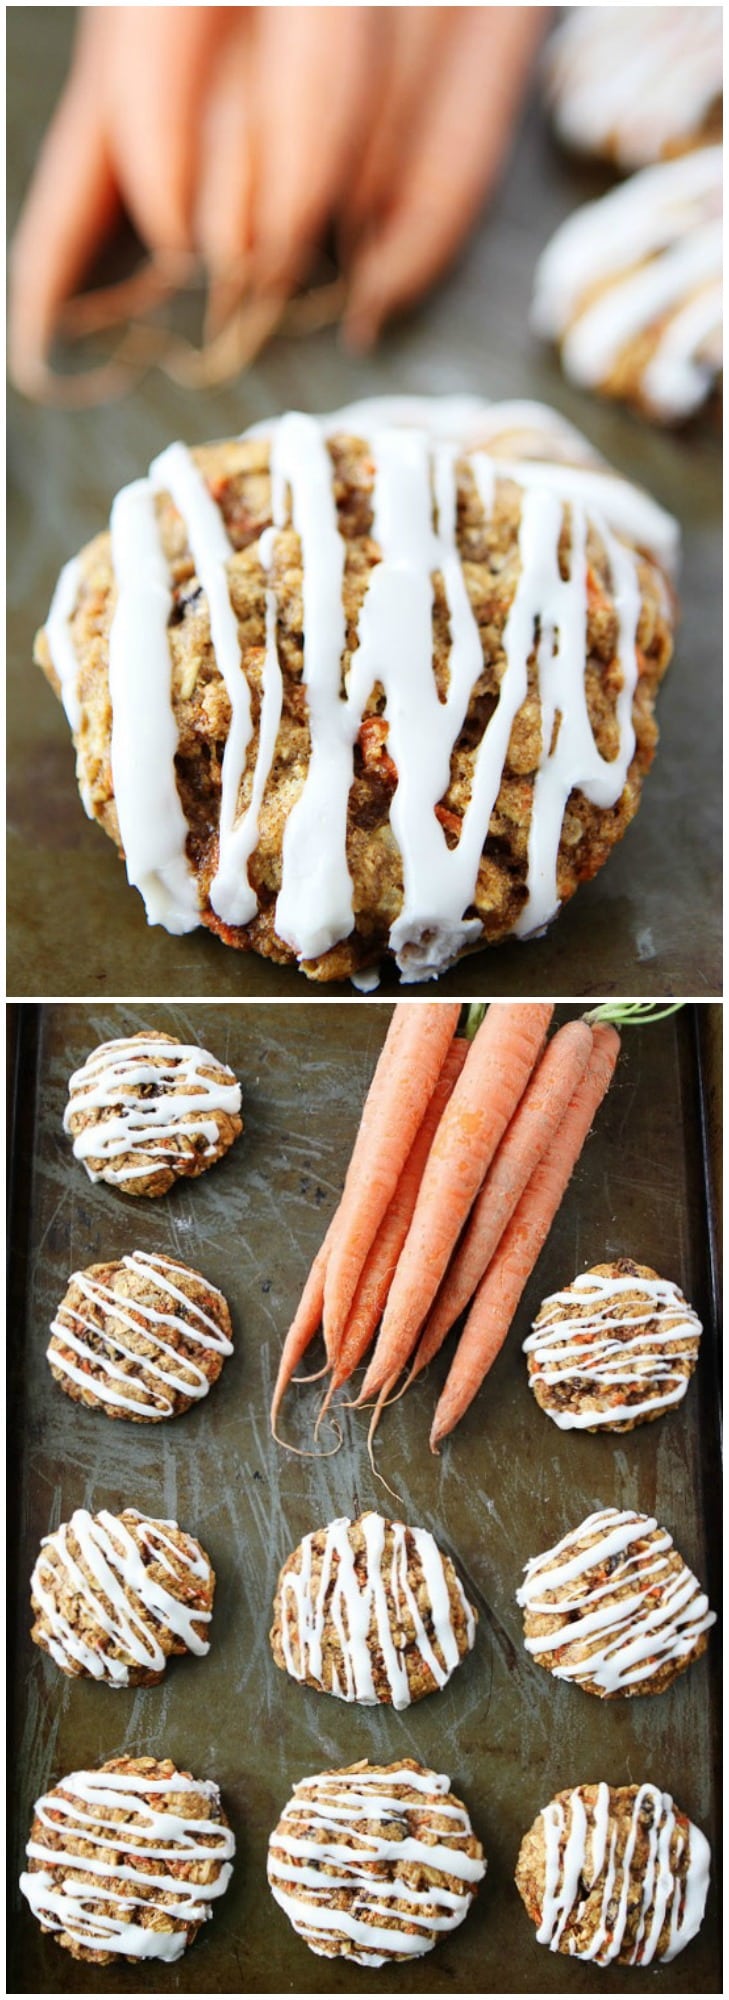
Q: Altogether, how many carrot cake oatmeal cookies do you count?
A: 13